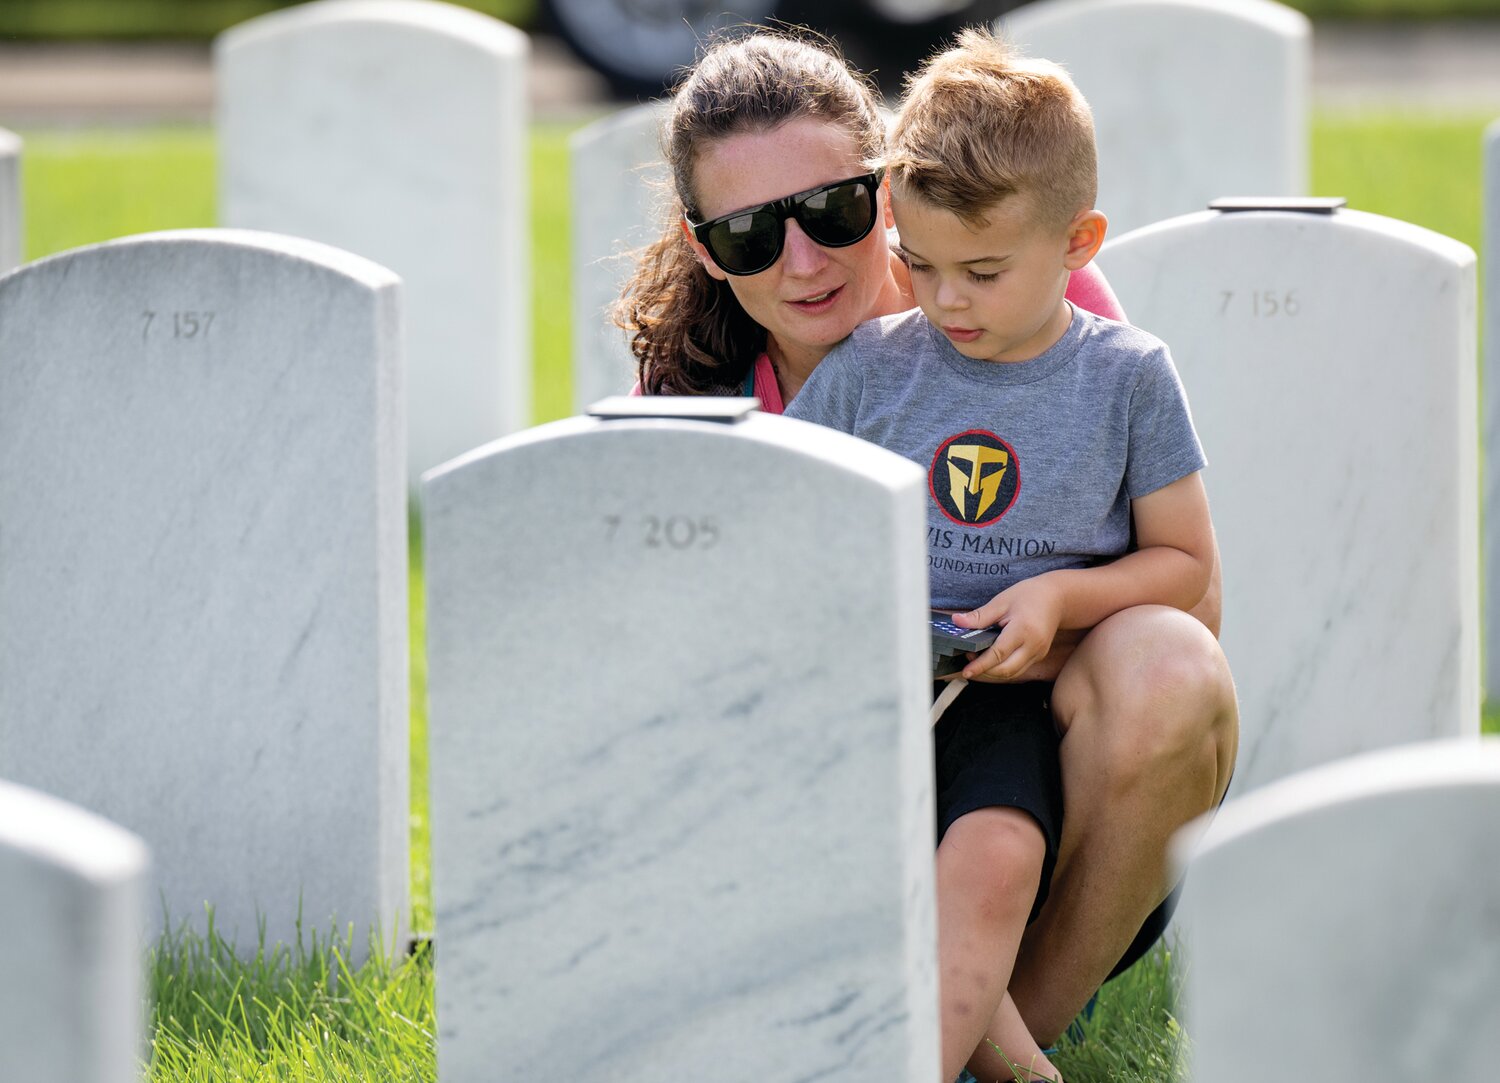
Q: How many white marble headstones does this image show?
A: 10